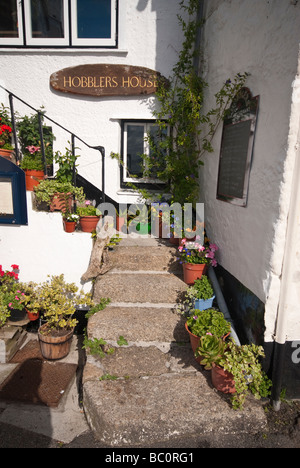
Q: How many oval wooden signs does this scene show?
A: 1